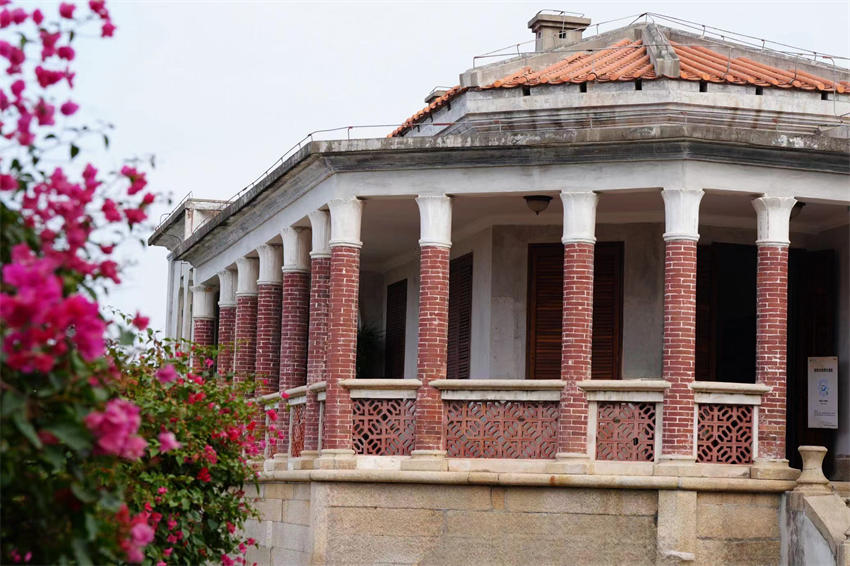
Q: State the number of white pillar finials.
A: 11